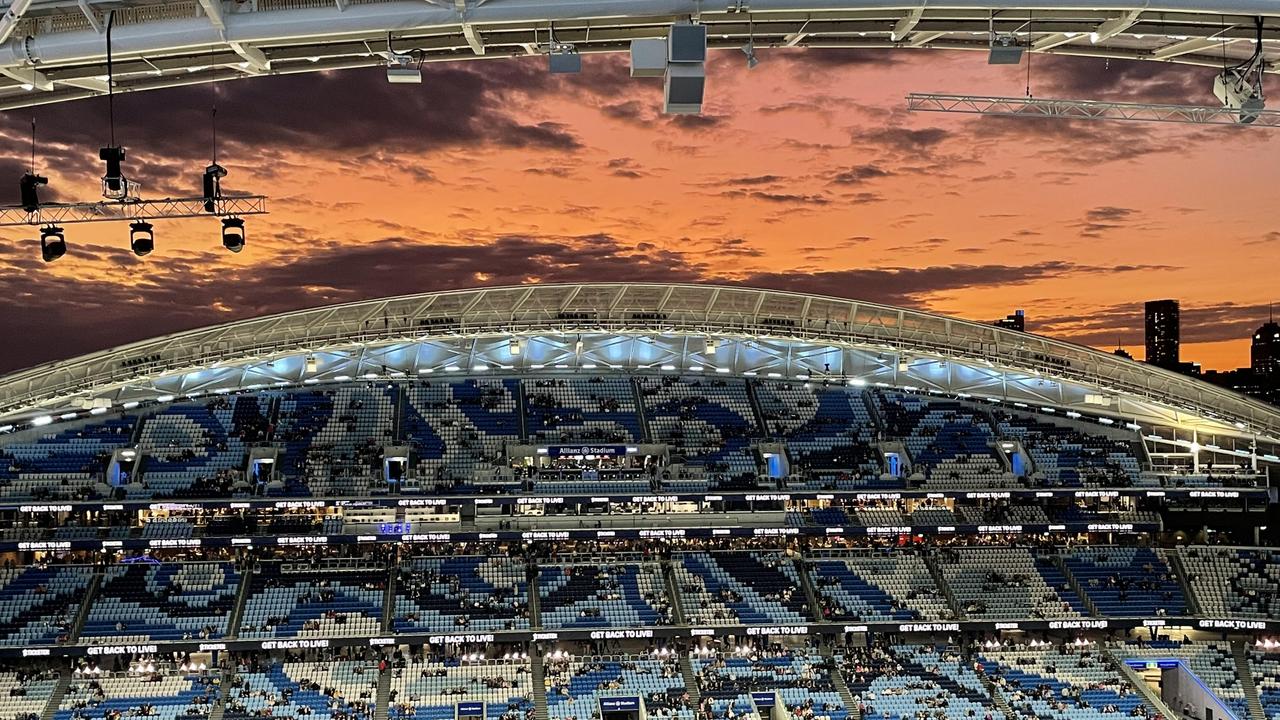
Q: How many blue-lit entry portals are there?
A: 6